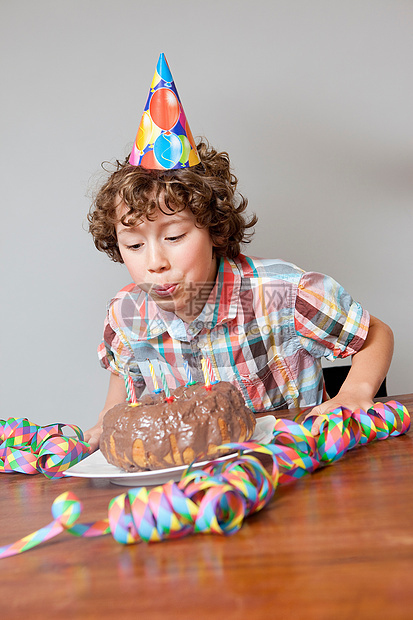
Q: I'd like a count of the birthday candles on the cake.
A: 7